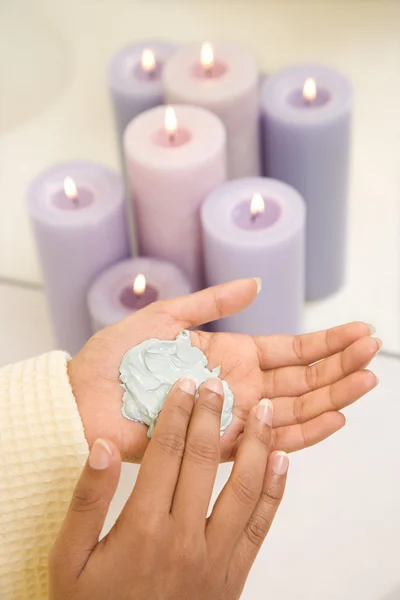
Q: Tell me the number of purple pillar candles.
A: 5